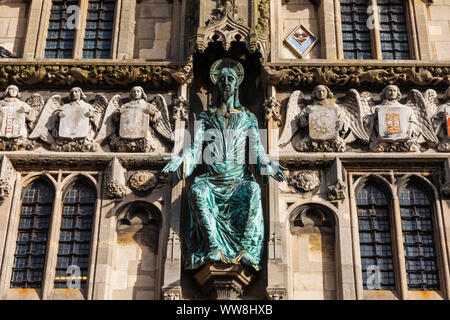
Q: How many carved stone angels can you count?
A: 6